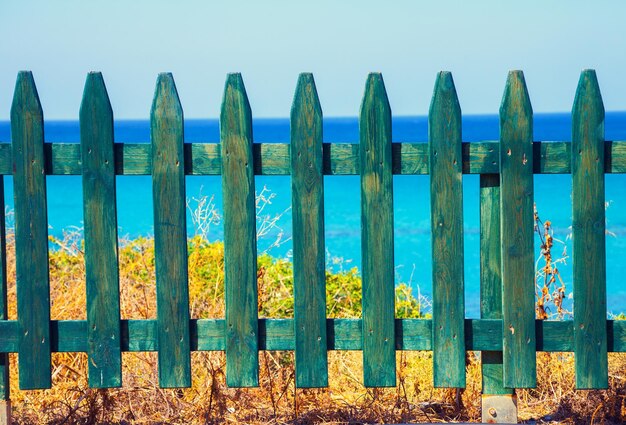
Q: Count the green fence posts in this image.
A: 9